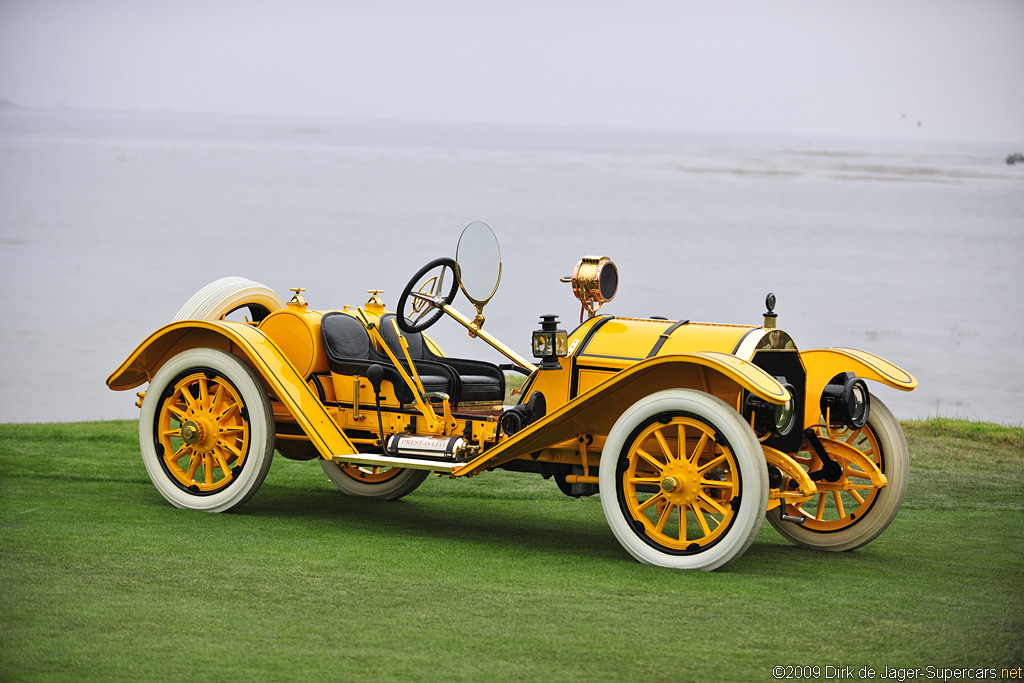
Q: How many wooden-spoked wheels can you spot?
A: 4